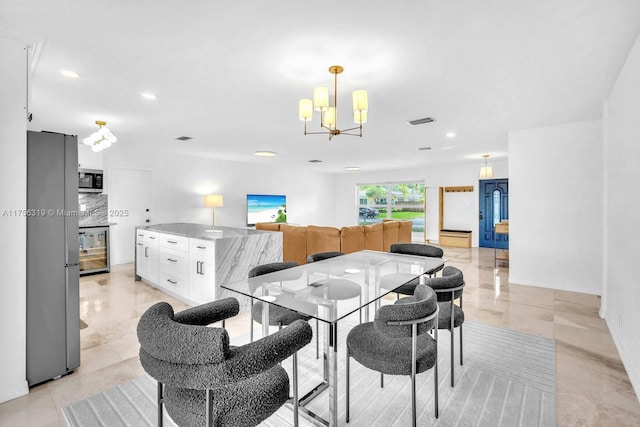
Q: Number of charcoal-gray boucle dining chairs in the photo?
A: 6